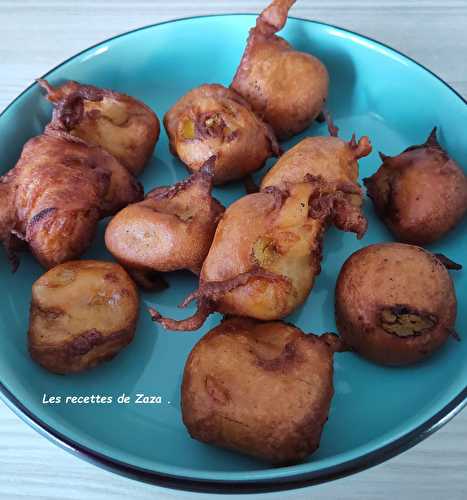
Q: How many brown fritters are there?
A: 11